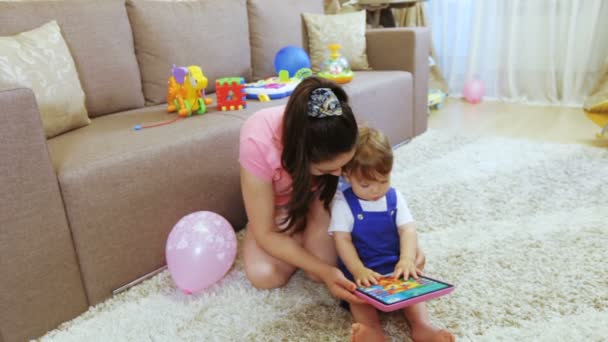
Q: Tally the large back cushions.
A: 3